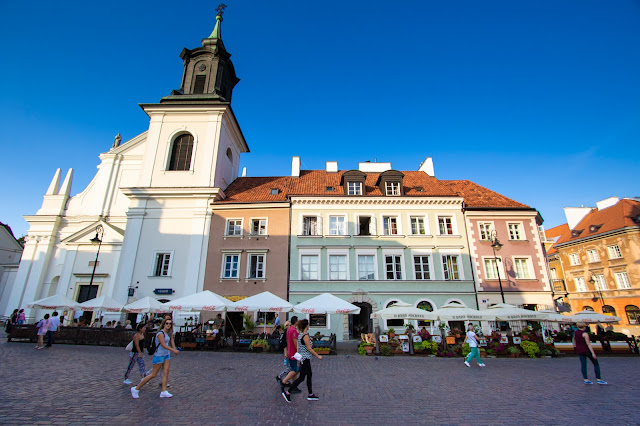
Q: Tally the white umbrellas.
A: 11